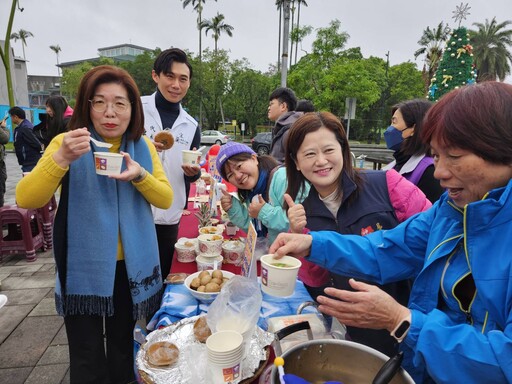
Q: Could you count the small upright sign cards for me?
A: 3